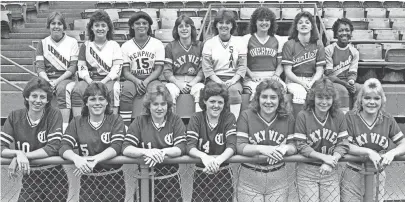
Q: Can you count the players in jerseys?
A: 15